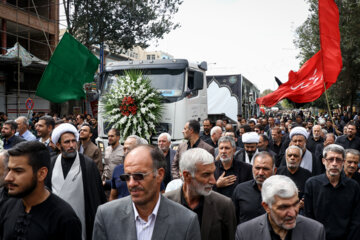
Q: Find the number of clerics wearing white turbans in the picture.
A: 3